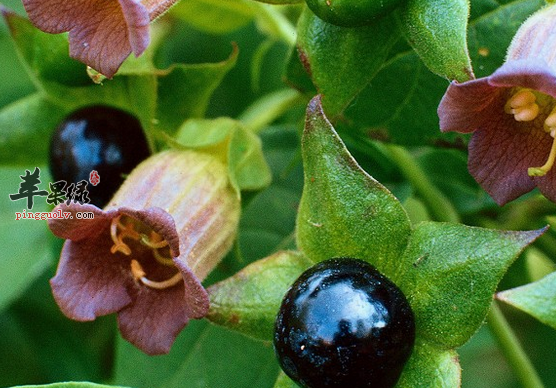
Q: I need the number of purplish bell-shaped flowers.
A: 3